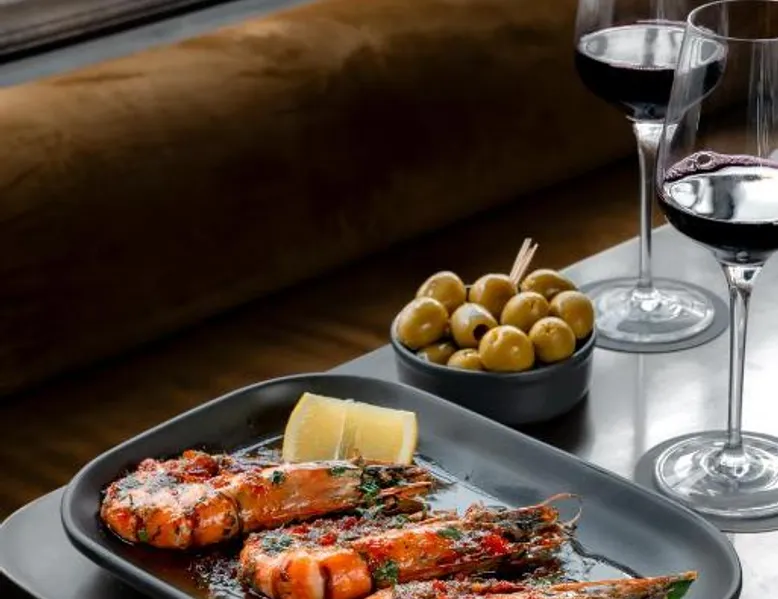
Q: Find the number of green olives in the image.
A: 11